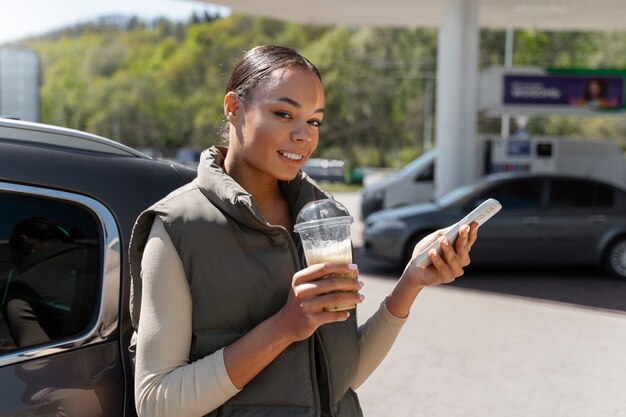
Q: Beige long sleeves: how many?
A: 2